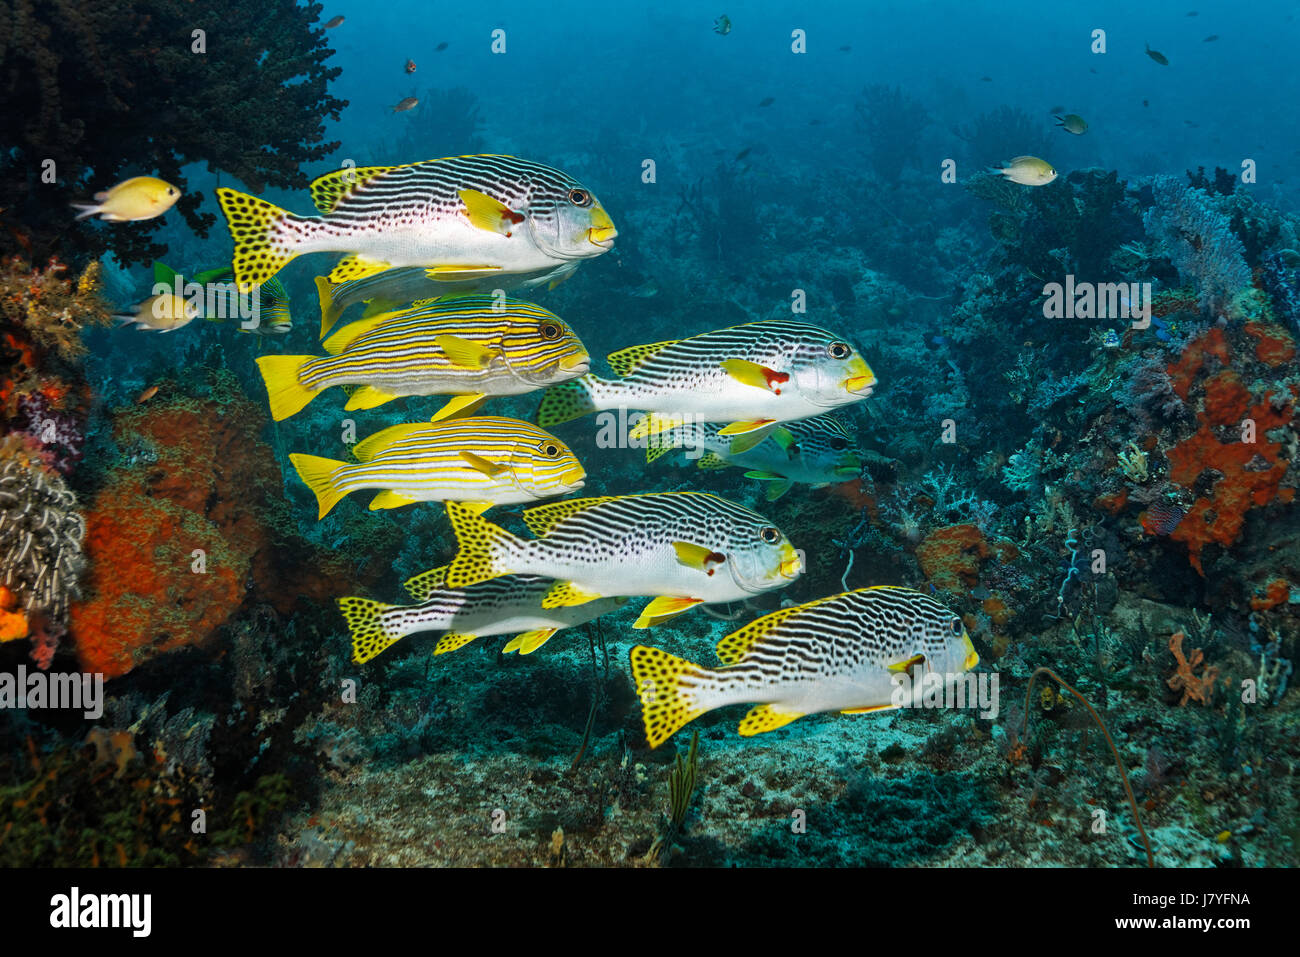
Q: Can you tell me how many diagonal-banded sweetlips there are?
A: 6